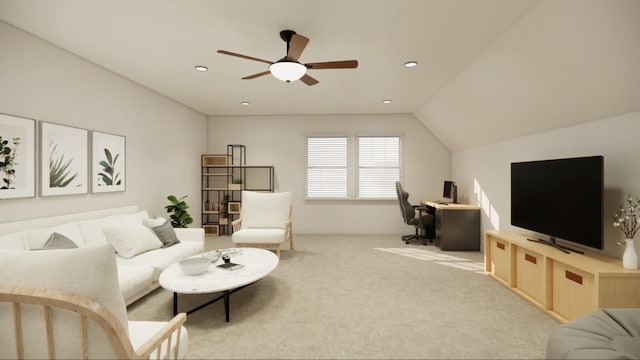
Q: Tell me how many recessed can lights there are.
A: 4